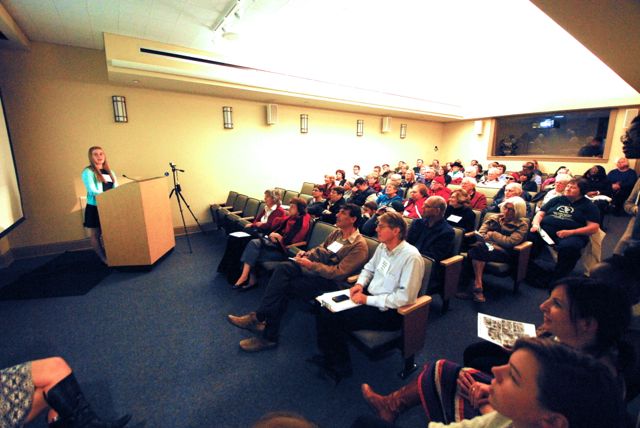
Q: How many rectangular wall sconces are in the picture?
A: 5